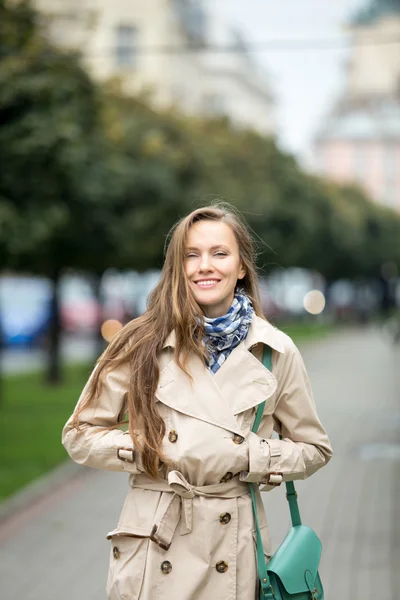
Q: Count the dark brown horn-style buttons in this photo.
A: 7